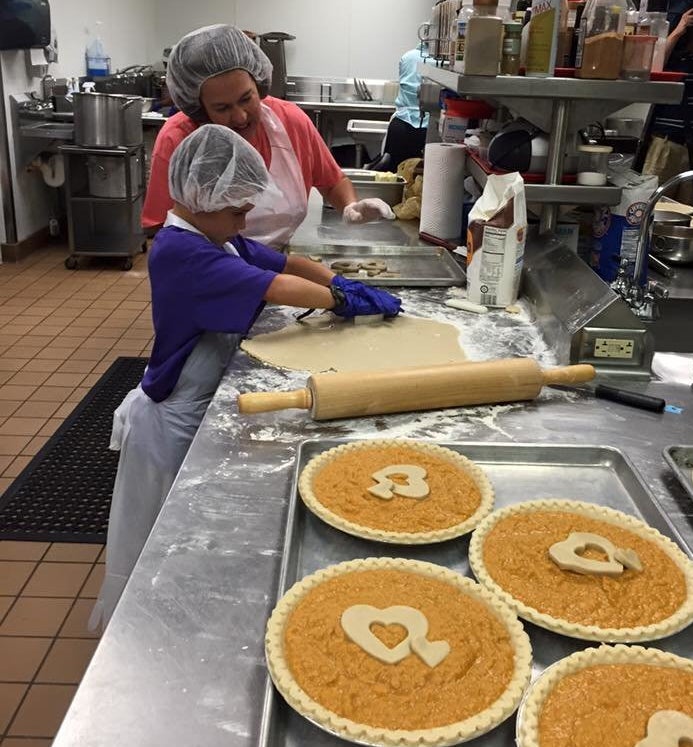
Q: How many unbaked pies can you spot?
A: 4